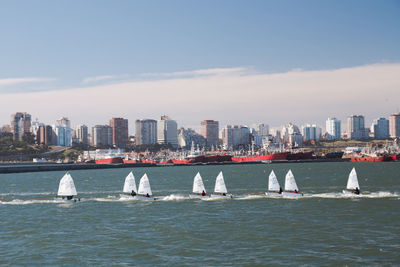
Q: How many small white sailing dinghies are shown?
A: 8